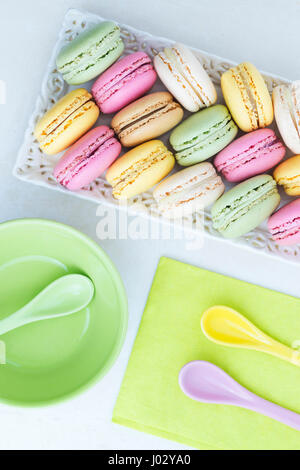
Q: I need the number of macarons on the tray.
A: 15